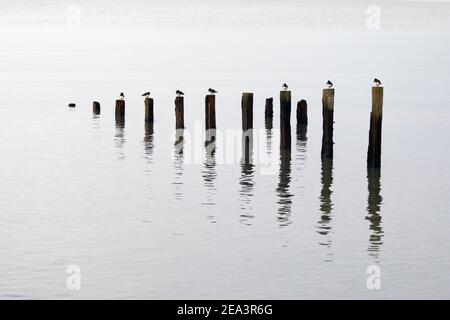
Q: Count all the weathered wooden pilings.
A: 12